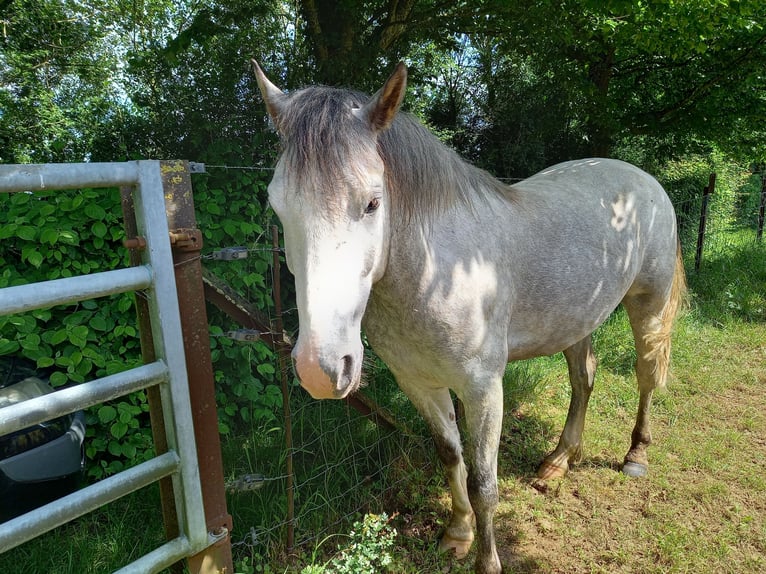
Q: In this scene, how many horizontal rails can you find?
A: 5